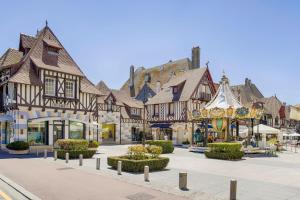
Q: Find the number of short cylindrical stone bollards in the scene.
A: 9